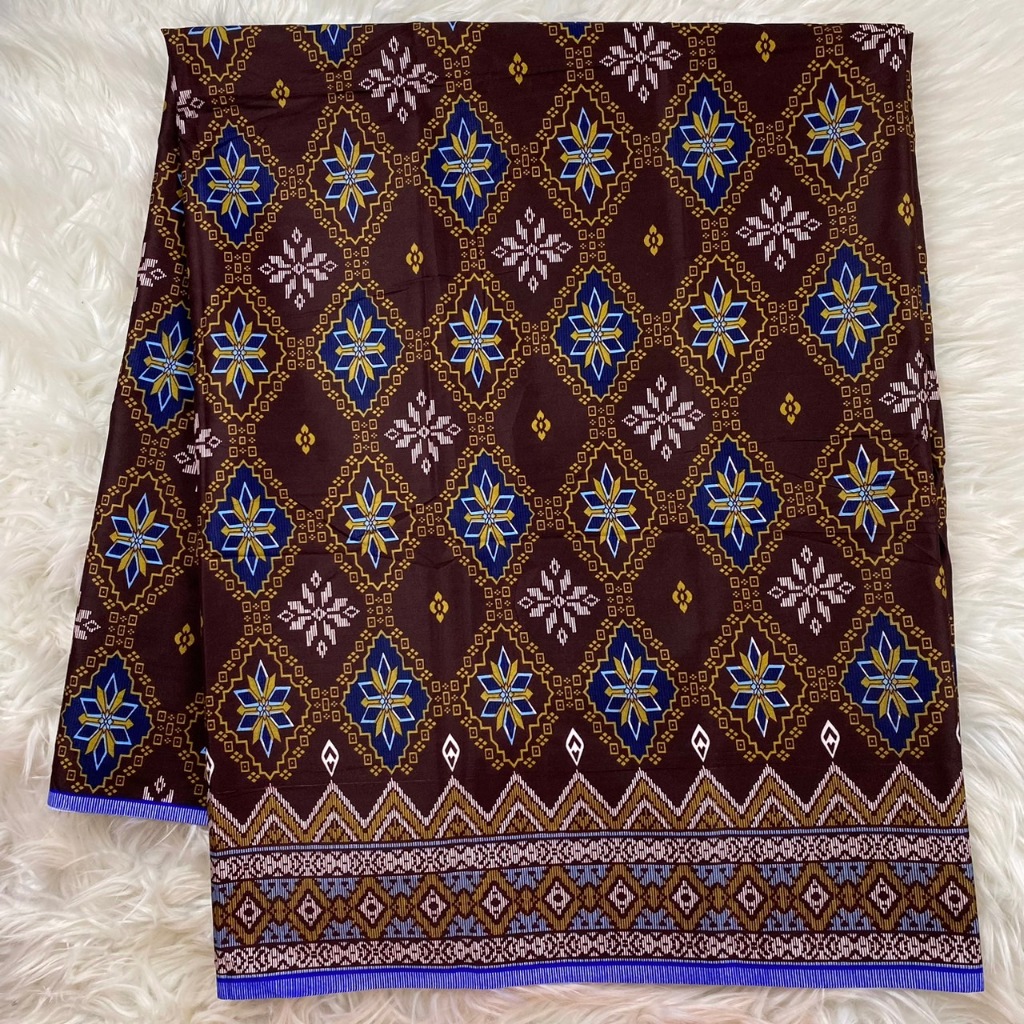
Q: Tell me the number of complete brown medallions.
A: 13